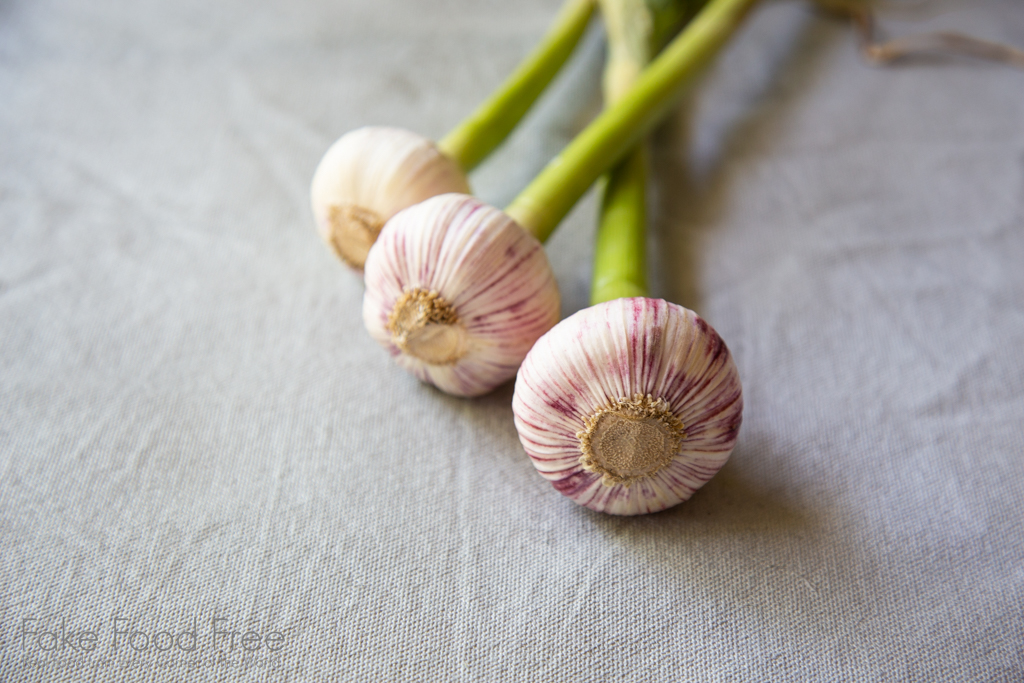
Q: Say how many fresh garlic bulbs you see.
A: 3